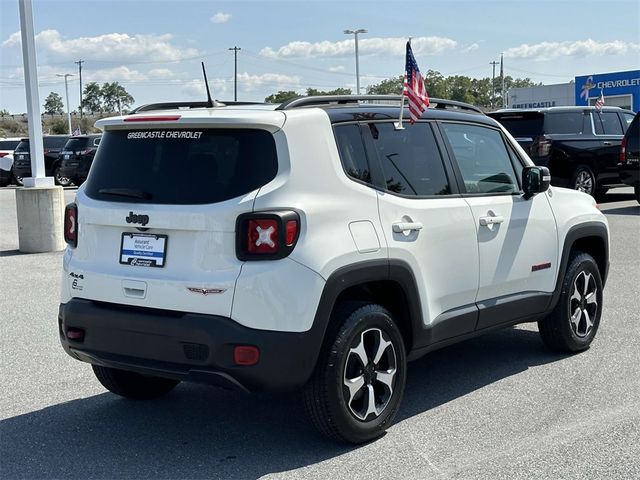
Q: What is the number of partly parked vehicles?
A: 5